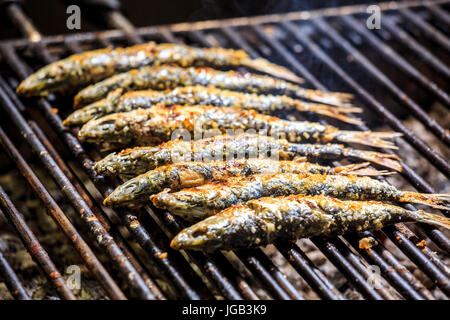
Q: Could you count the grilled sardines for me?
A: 8